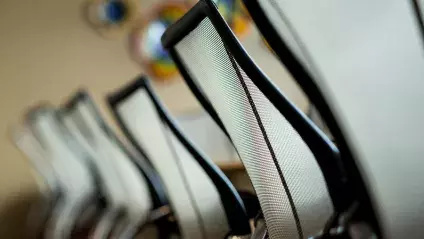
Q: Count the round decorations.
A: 3